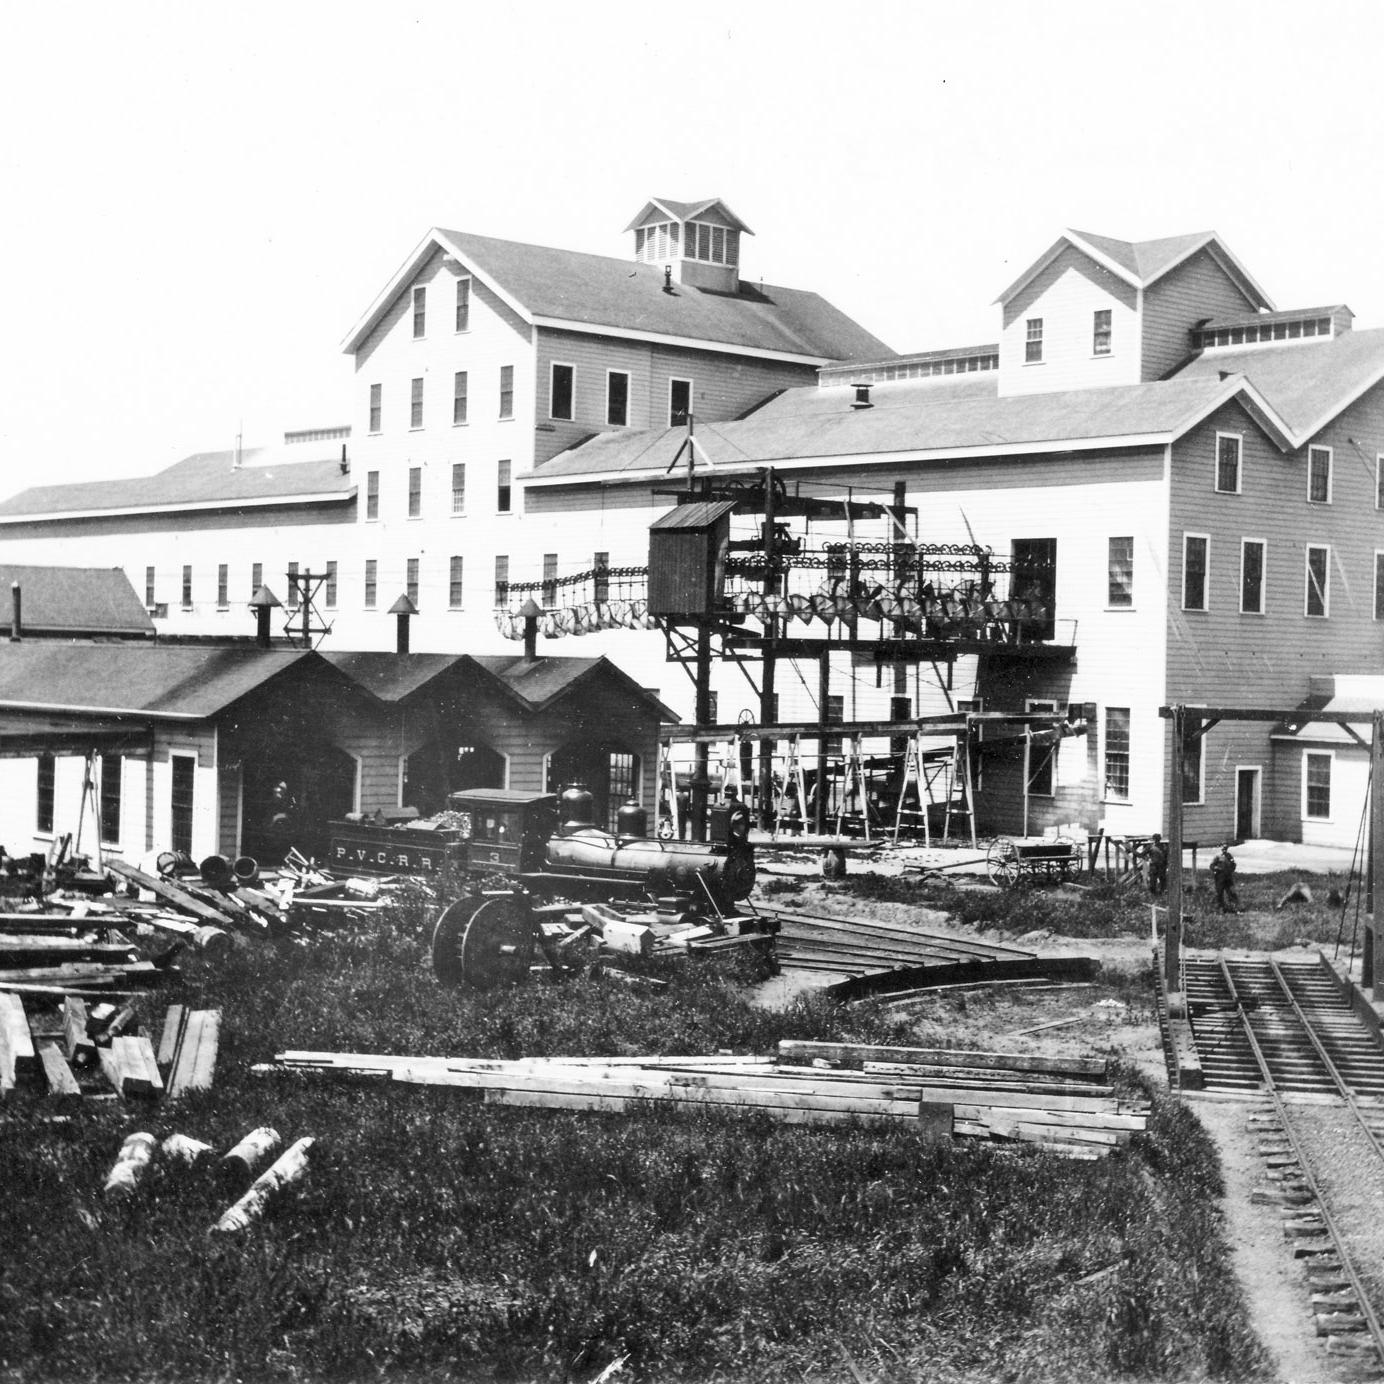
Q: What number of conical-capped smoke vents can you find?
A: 3